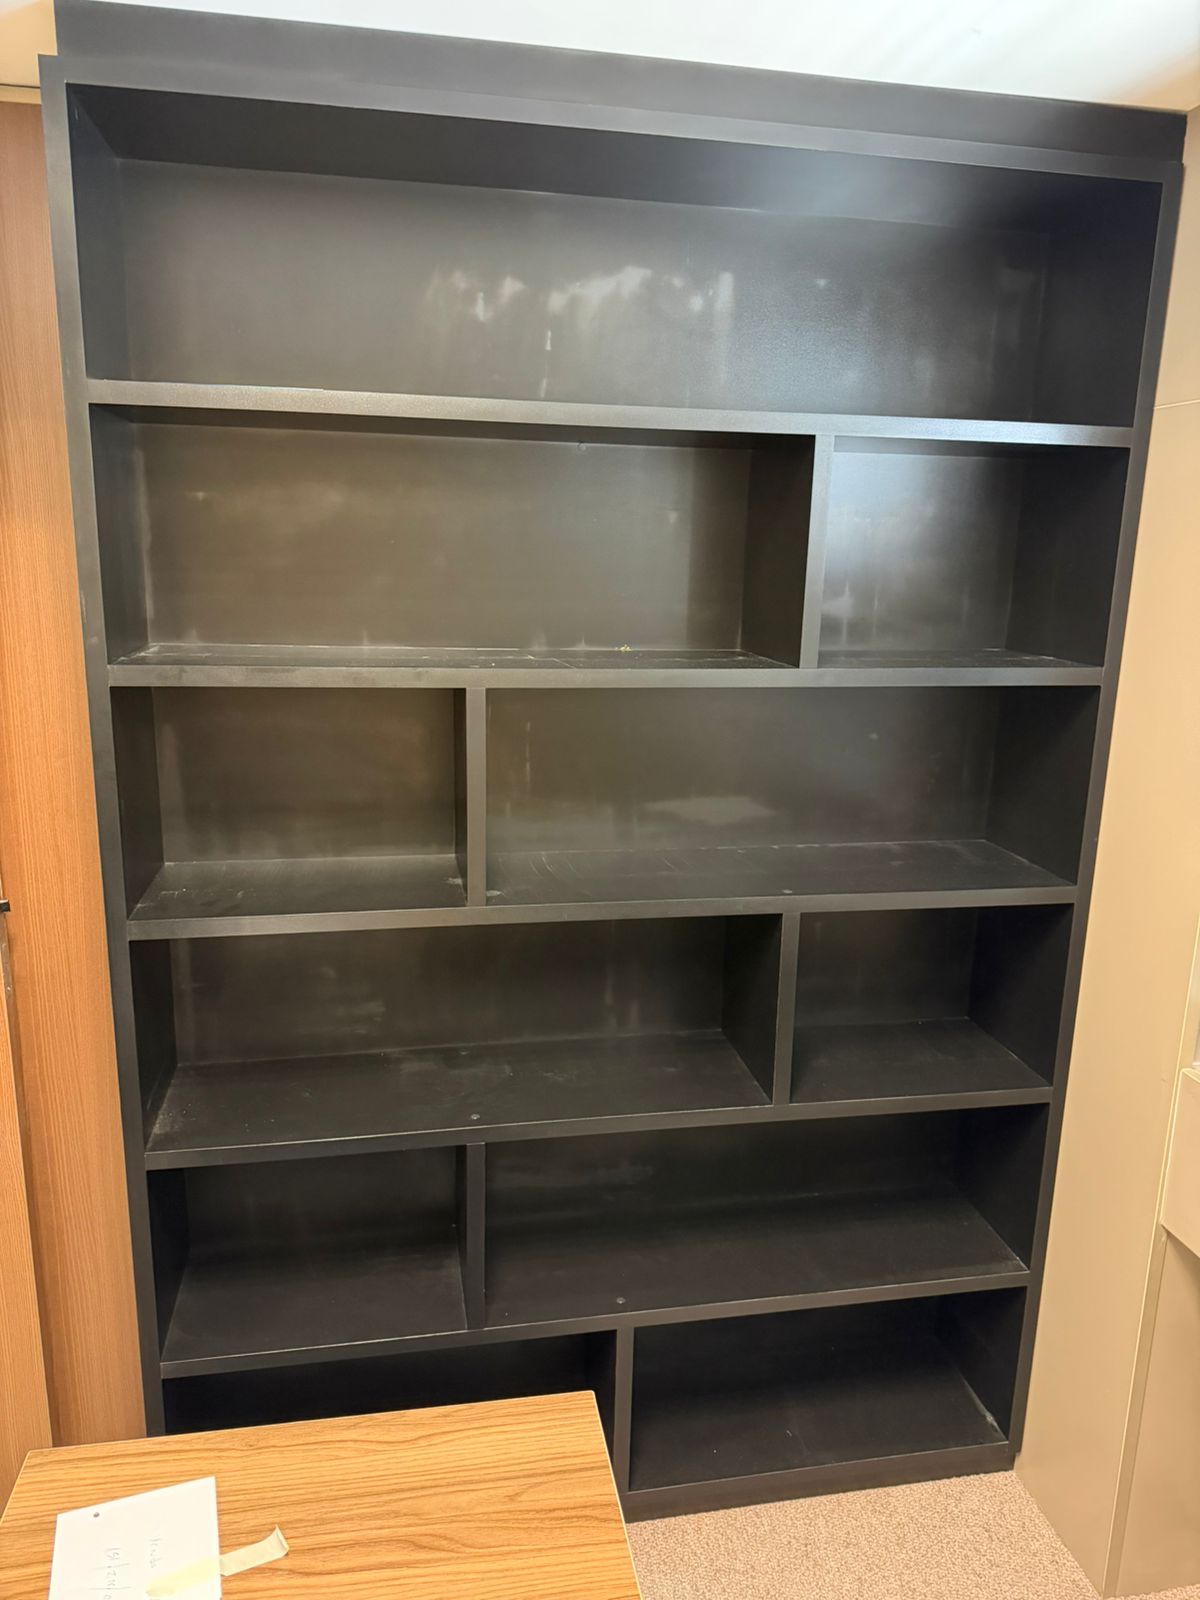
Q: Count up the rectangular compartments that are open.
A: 11